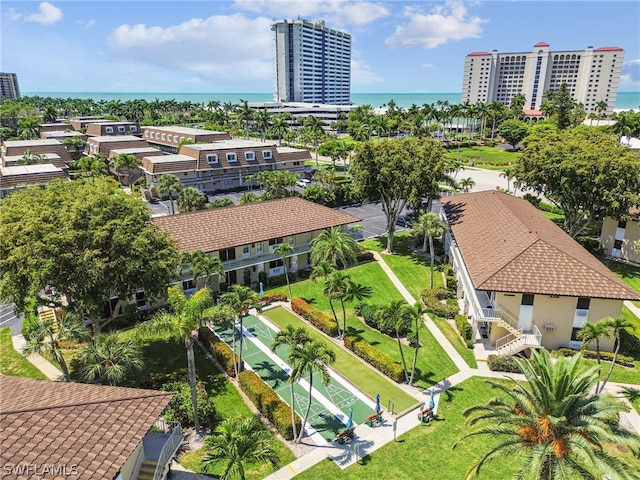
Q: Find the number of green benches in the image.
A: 3